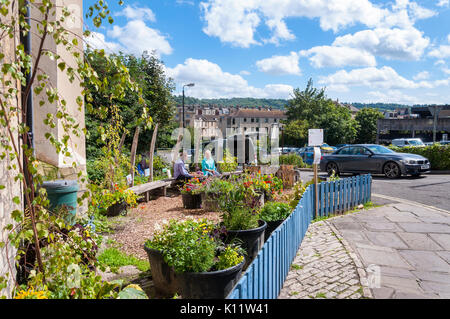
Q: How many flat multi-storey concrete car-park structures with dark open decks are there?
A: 1